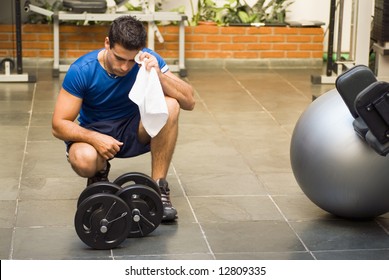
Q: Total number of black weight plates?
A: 4